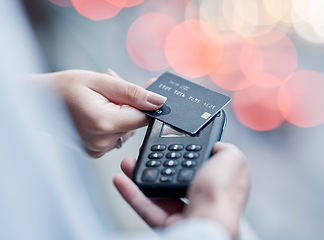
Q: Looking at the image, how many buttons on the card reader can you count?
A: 13